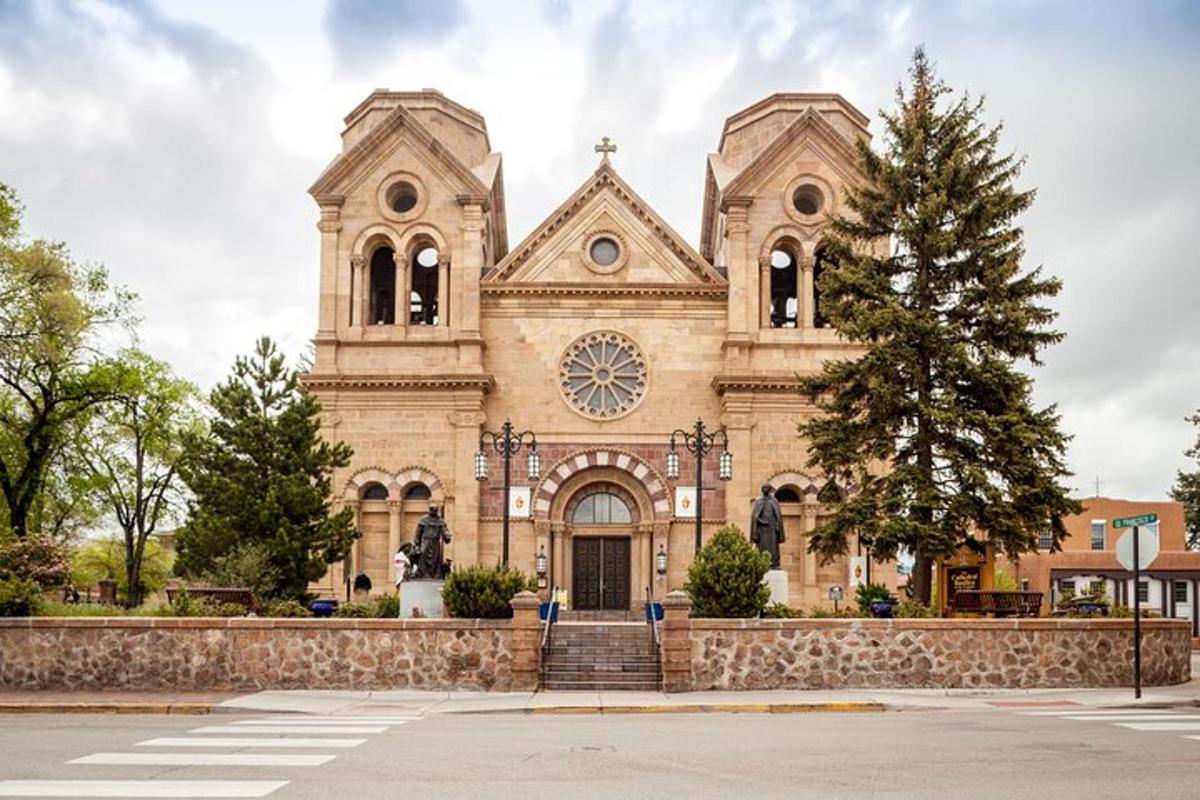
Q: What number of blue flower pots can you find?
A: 3